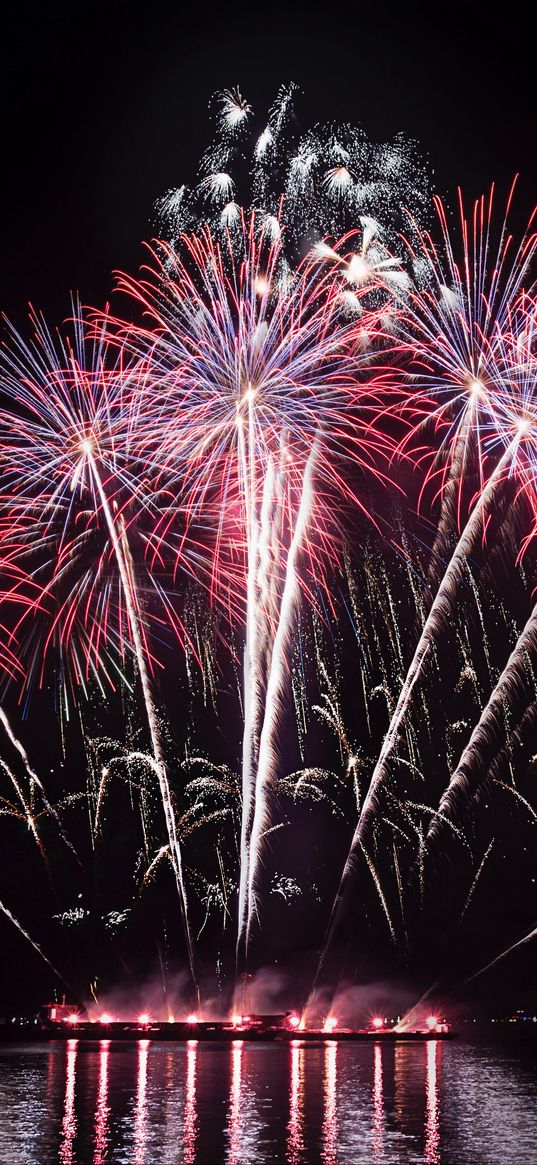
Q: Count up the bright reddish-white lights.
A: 9